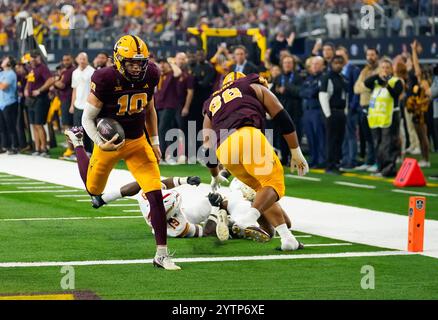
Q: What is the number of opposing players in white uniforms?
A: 2